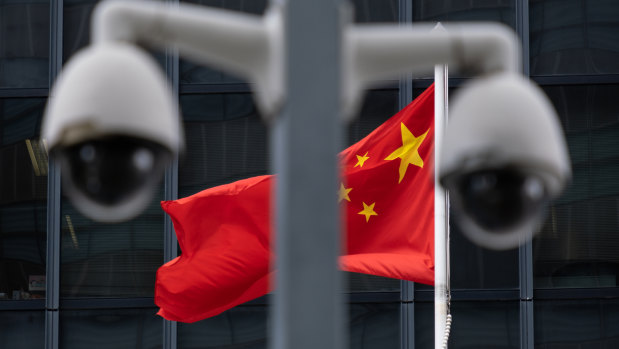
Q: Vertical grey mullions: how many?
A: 4